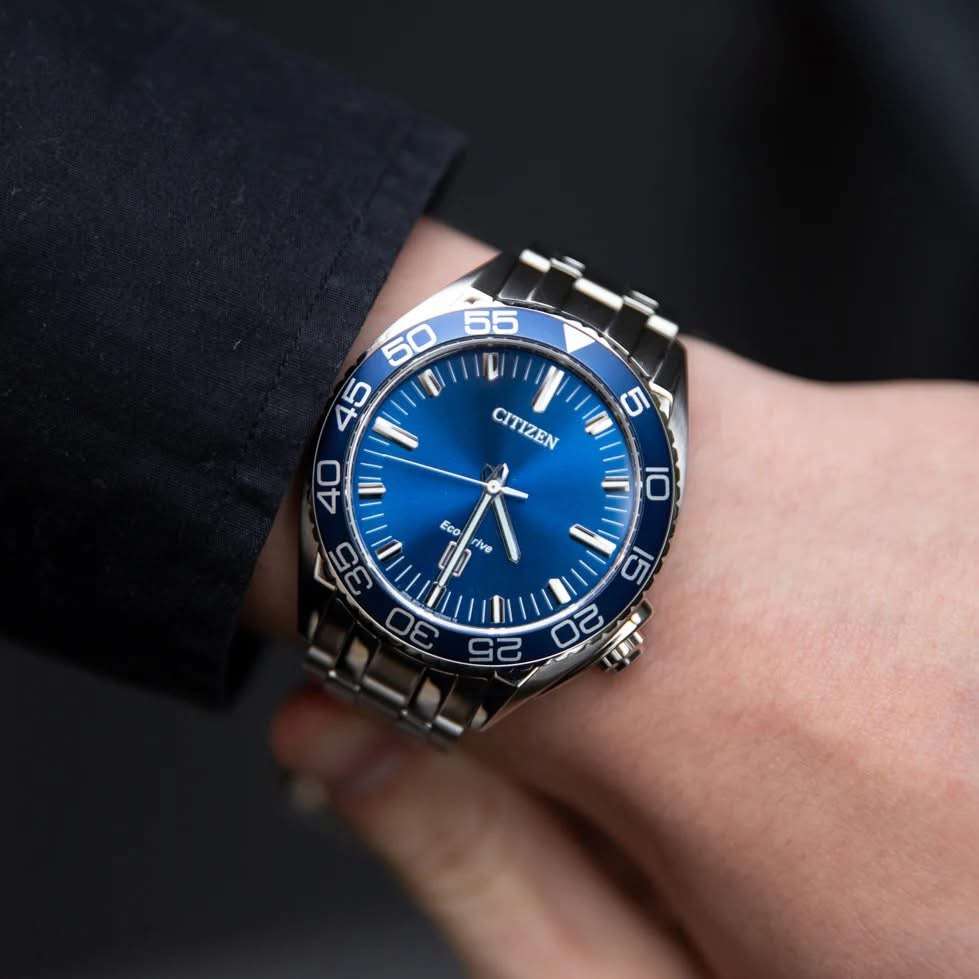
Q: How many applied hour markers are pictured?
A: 12